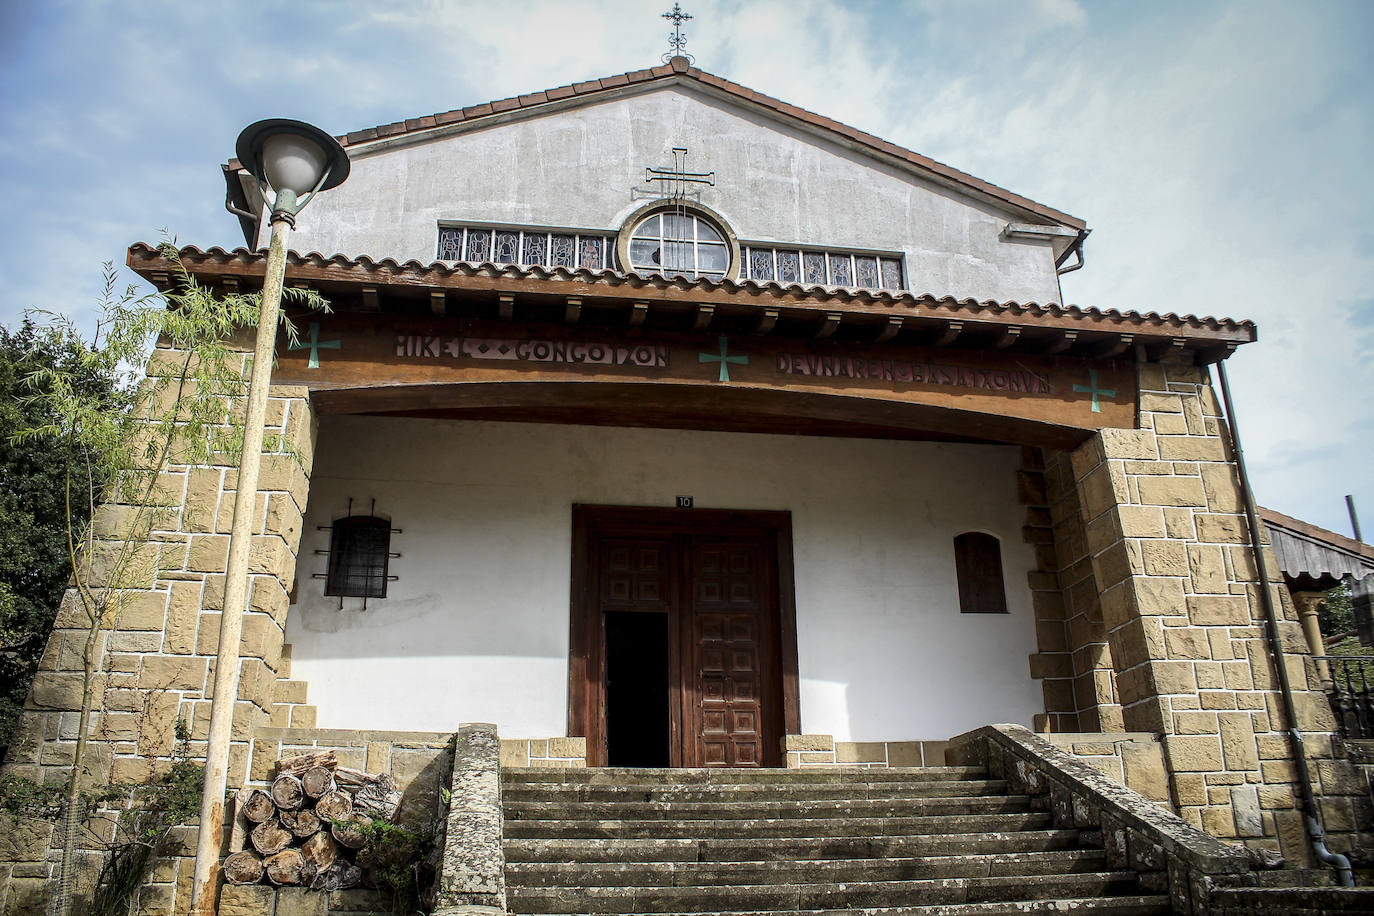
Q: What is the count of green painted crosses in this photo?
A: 3